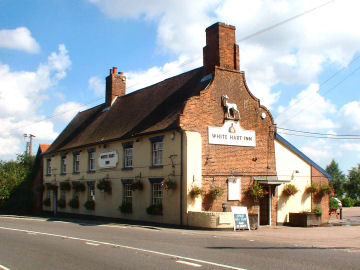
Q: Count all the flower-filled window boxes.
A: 6